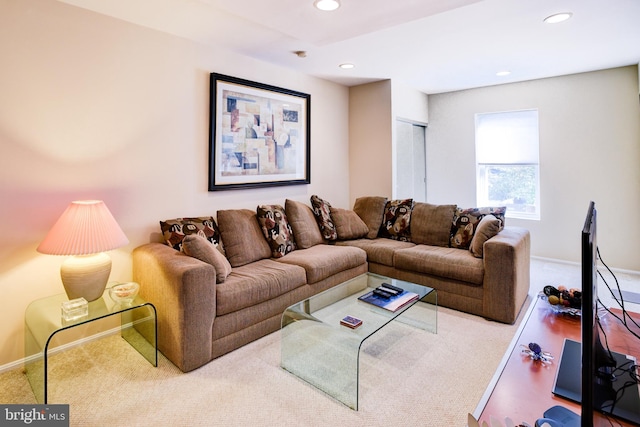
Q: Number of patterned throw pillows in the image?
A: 5